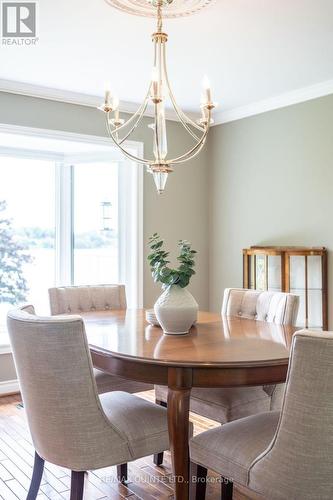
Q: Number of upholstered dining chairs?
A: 4